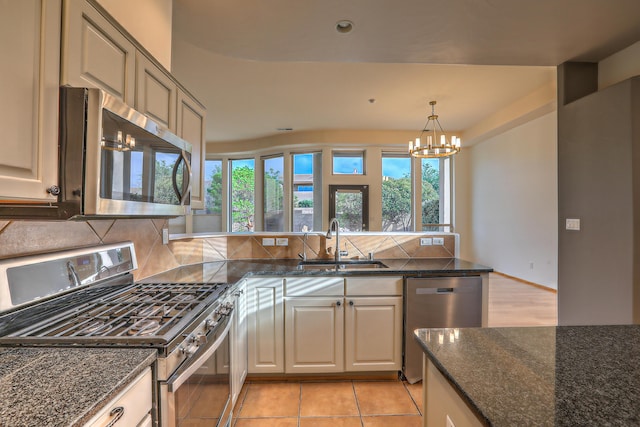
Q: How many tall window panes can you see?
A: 6